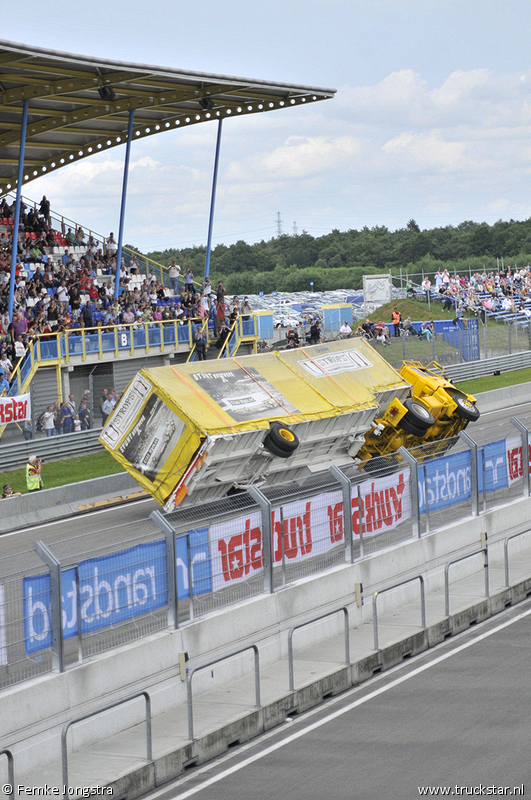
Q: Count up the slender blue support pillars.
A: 3